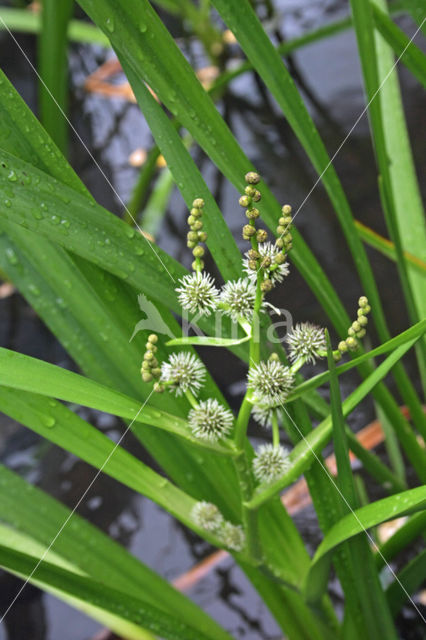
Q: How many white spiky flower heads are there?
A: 11